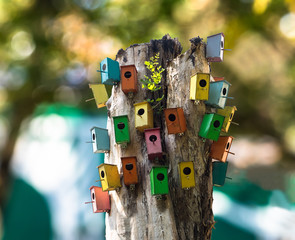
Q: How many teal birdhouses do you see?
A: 4